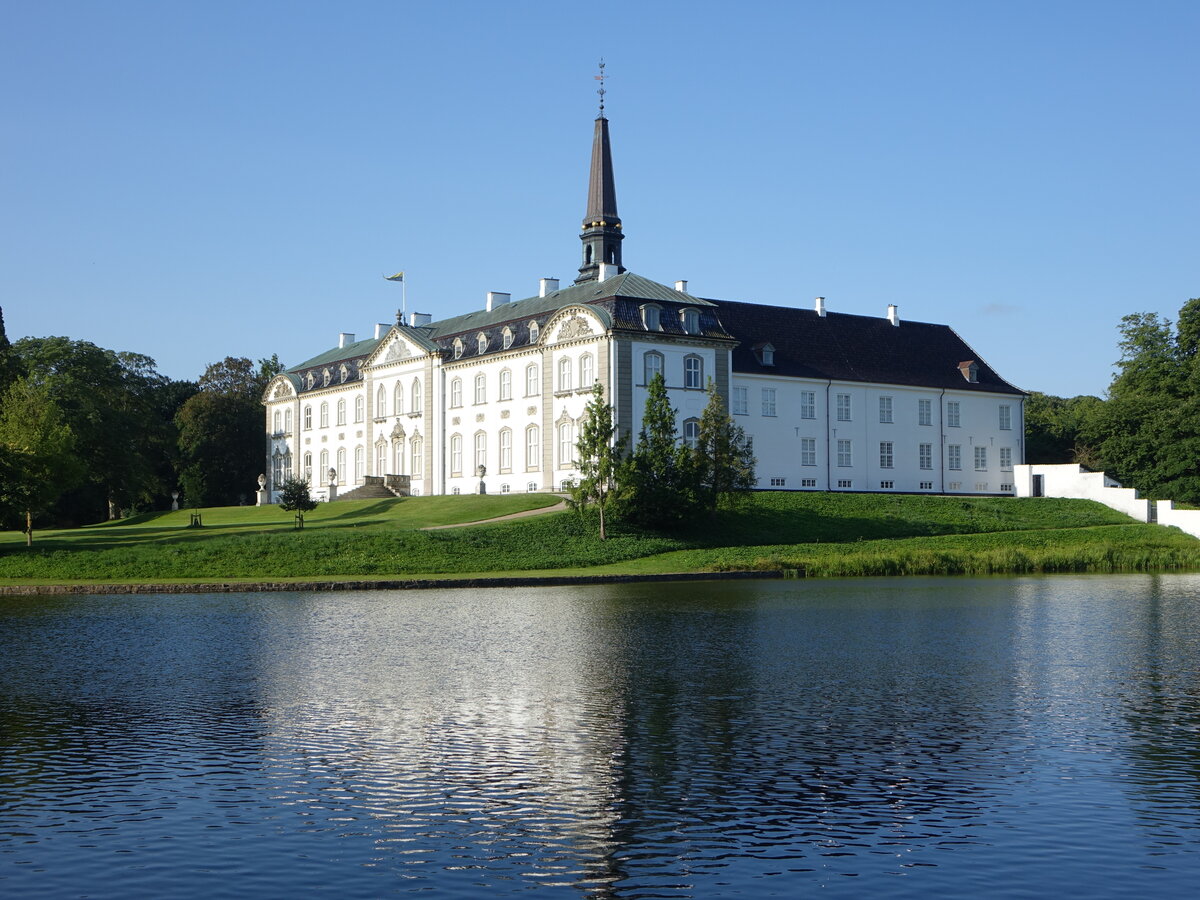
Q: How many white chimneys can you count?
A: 9